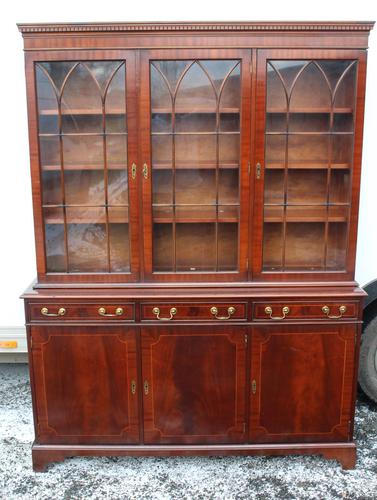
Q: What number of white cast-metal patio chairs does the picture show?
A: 0